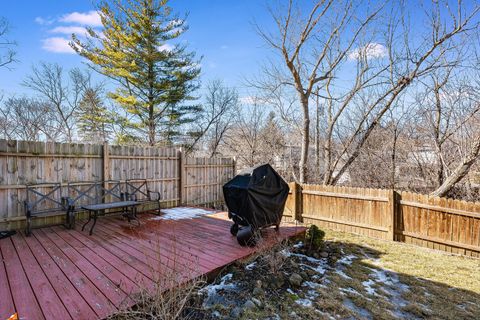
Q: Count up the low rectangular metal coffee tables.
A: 1